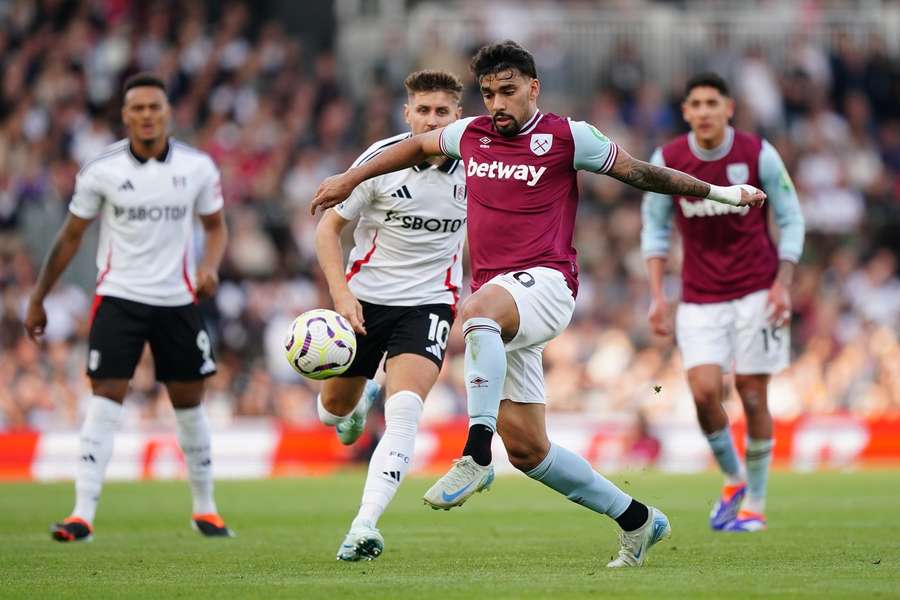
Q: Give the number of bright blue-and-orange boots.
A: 2